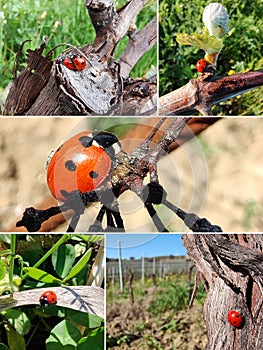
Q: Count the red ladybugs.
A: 6